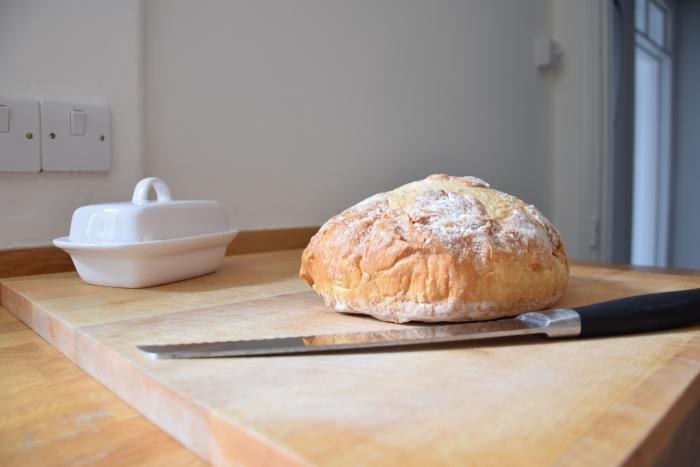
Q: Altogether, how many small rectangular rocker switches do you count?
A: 2